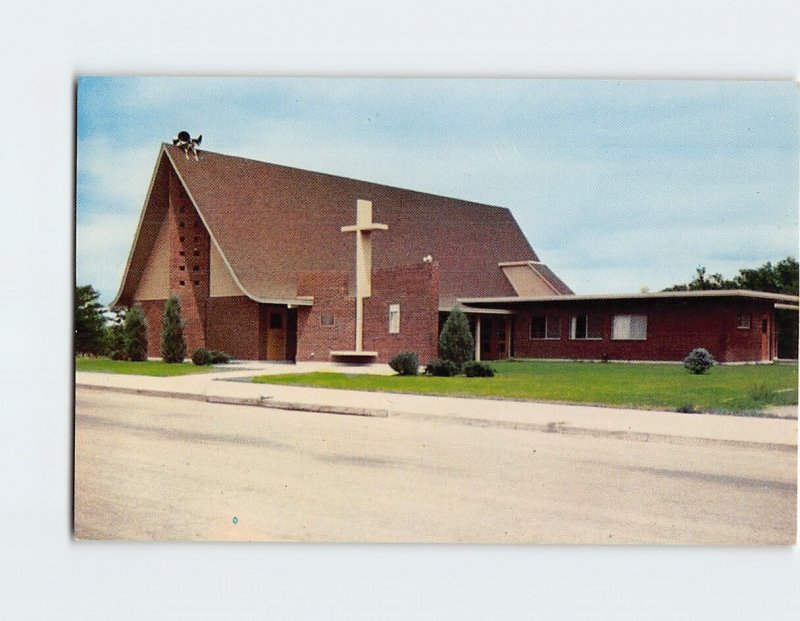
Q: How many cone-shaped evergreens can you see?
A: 3